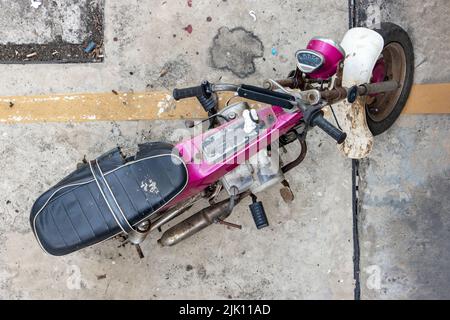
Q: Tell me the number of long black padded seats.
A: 1